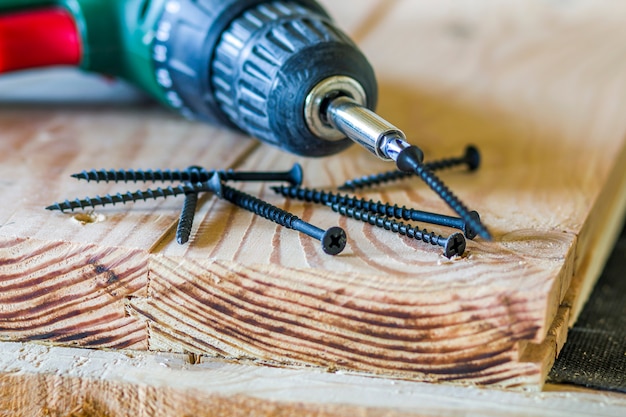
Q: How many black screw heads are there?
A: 8